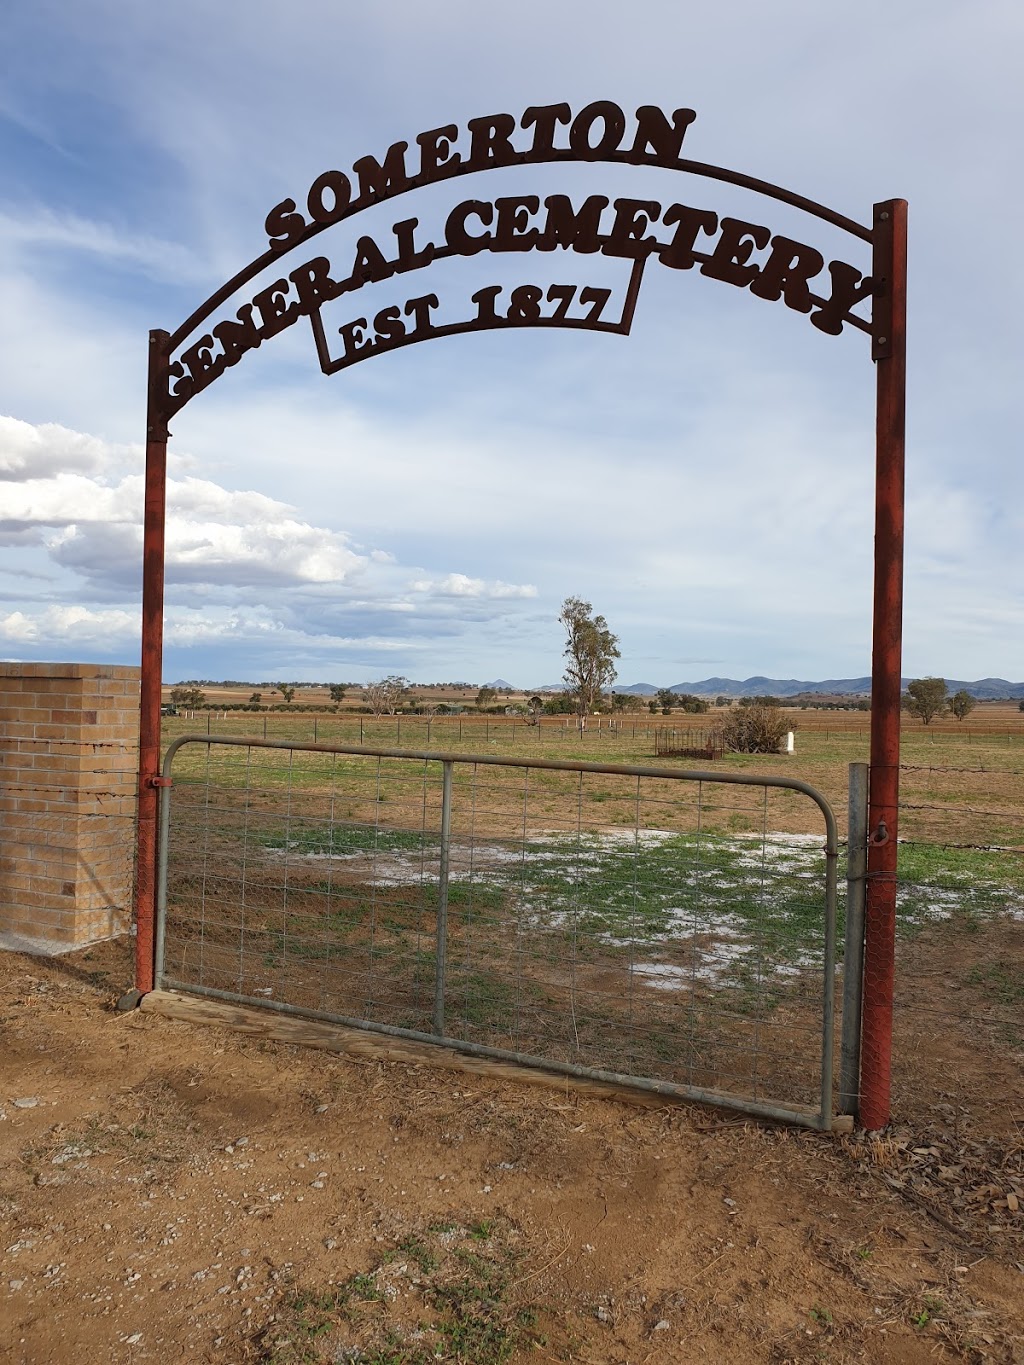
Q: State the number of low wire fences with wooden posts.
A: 1